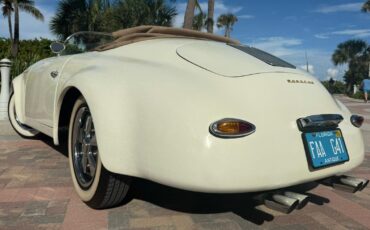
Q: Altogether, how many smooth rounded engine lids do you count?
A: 1